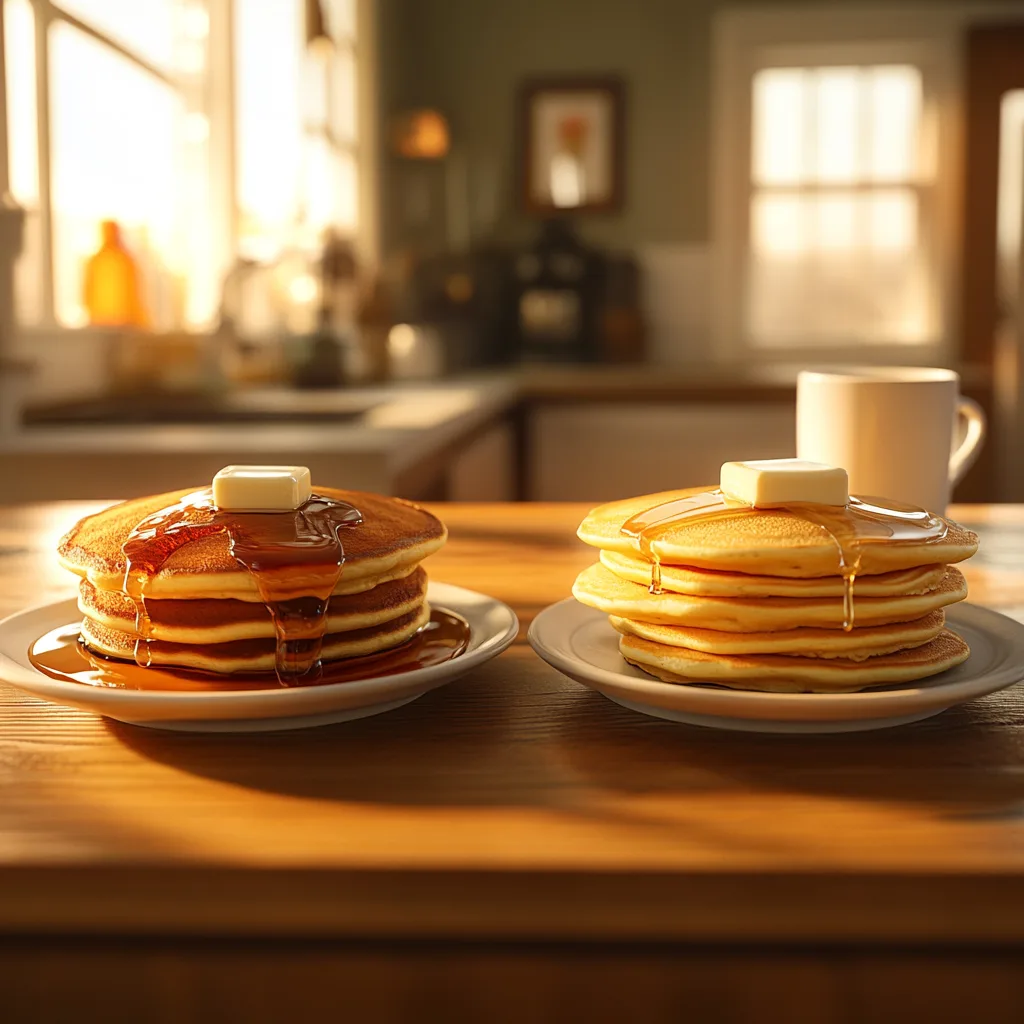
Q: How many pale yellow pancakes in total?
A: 5